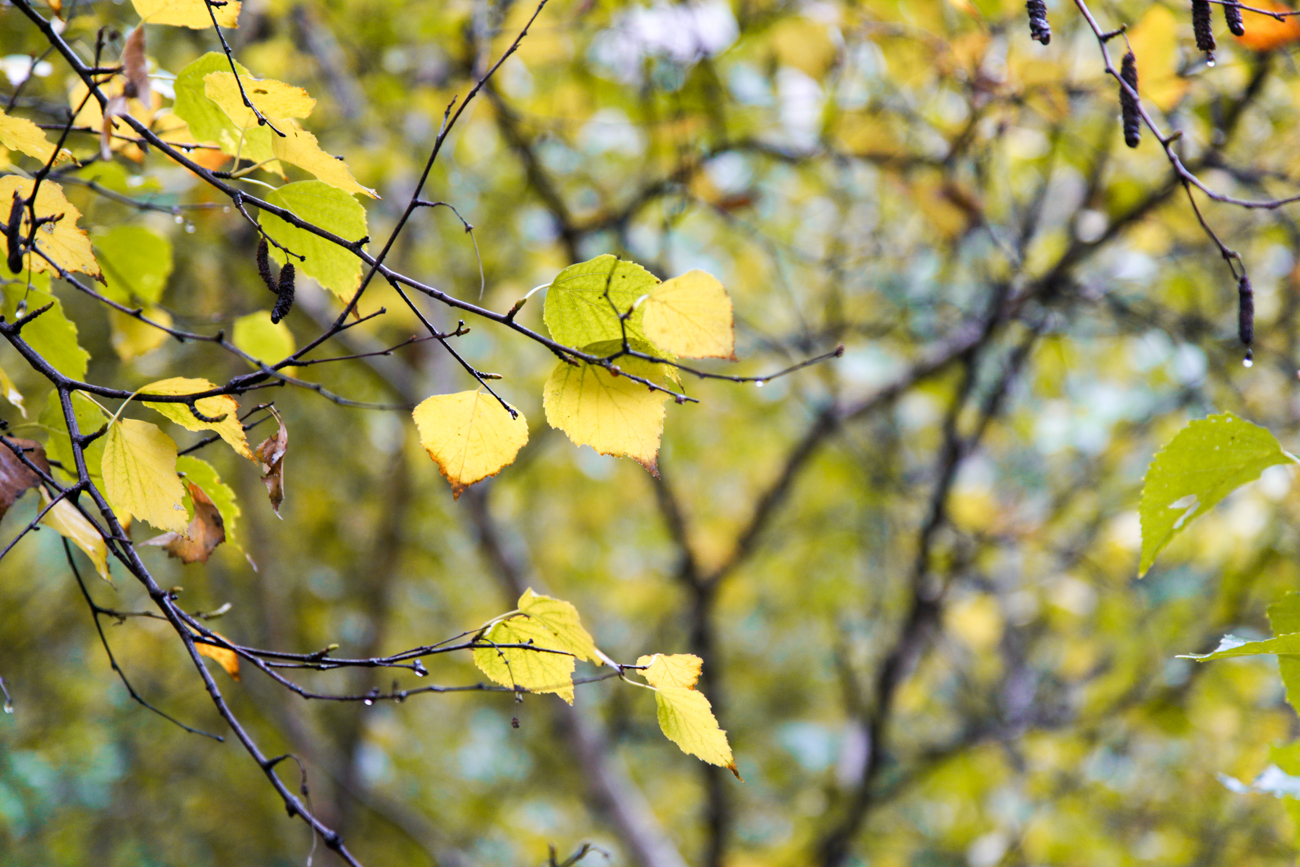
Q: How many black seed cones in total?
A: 8